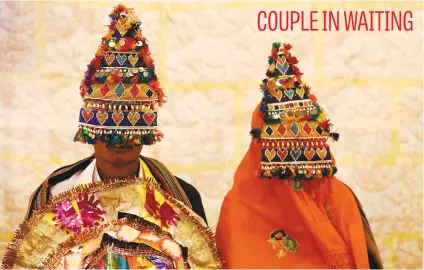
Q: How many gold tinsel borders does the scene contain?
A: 3